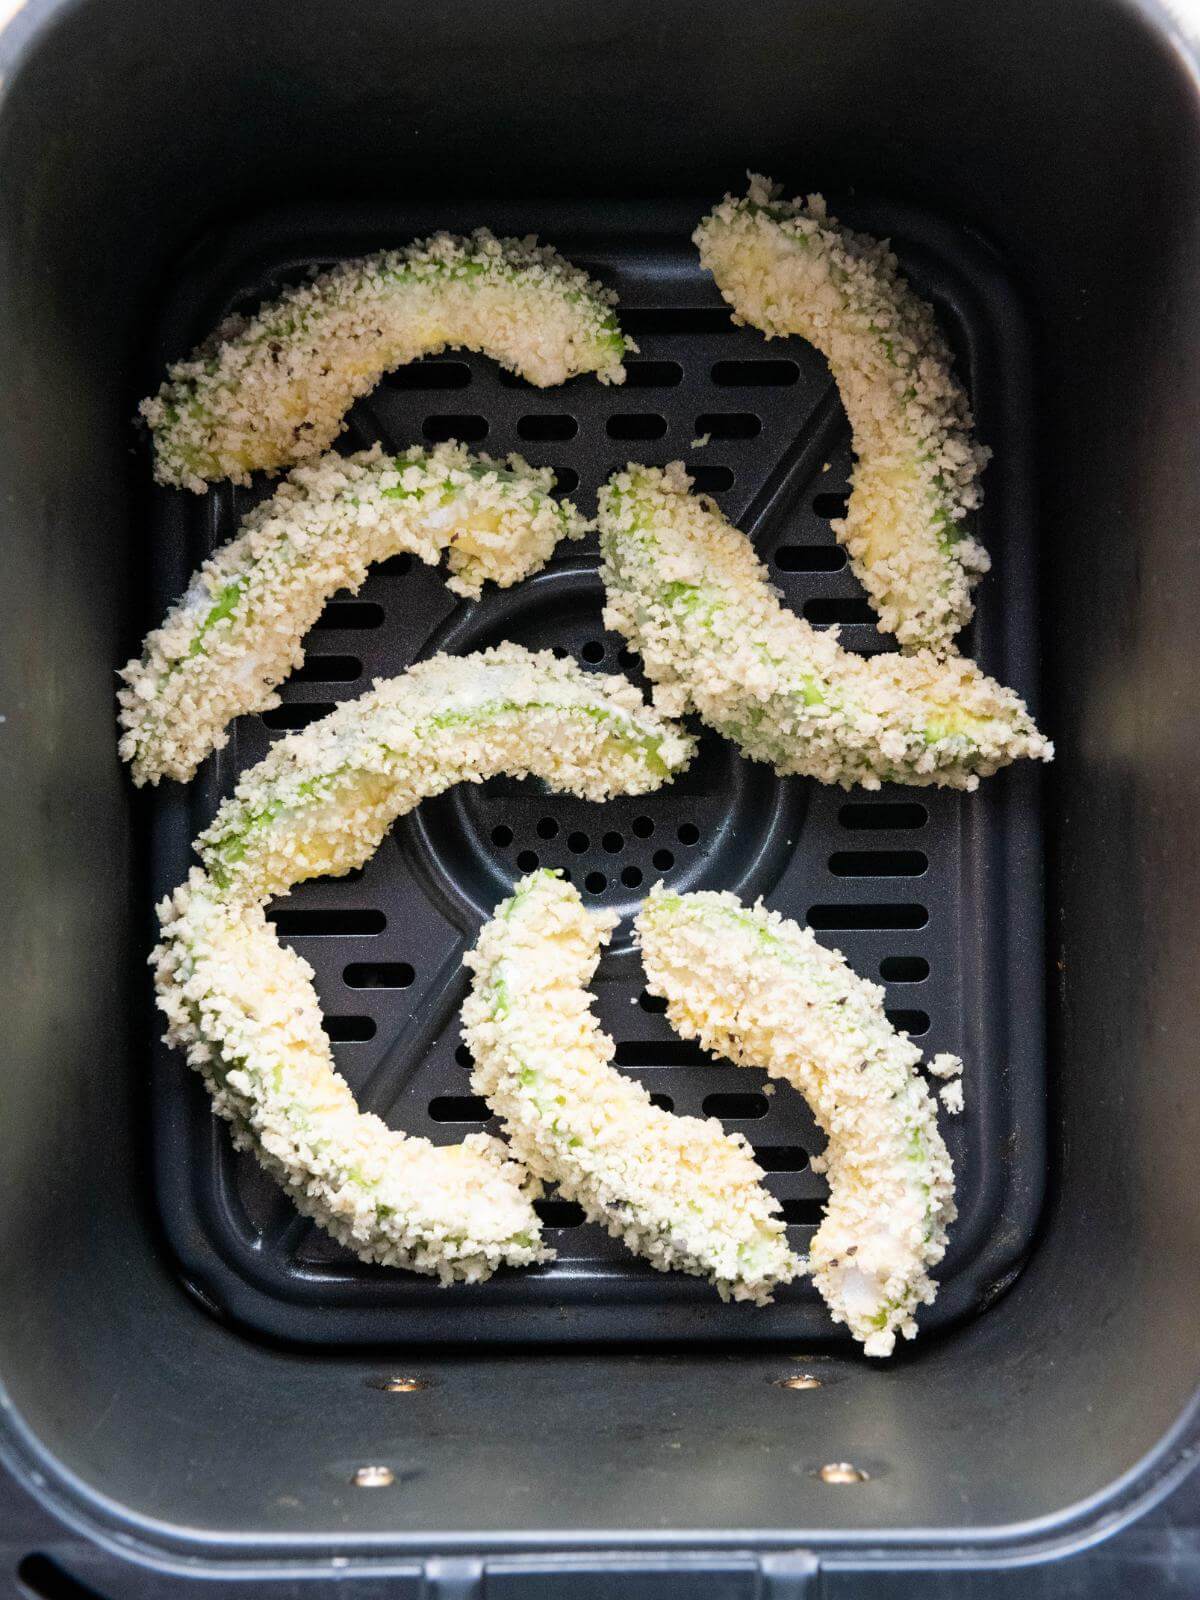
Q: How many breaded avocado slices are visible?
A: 8